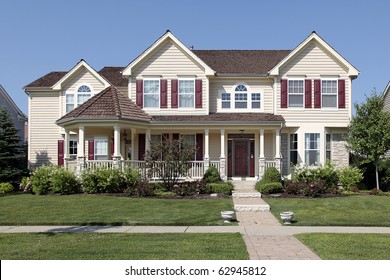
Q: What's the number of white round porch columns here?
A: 8